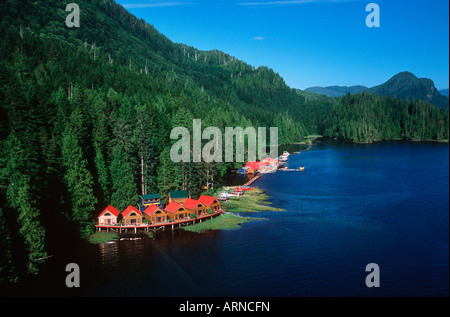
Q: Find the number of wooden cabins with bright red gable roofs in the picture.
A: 6